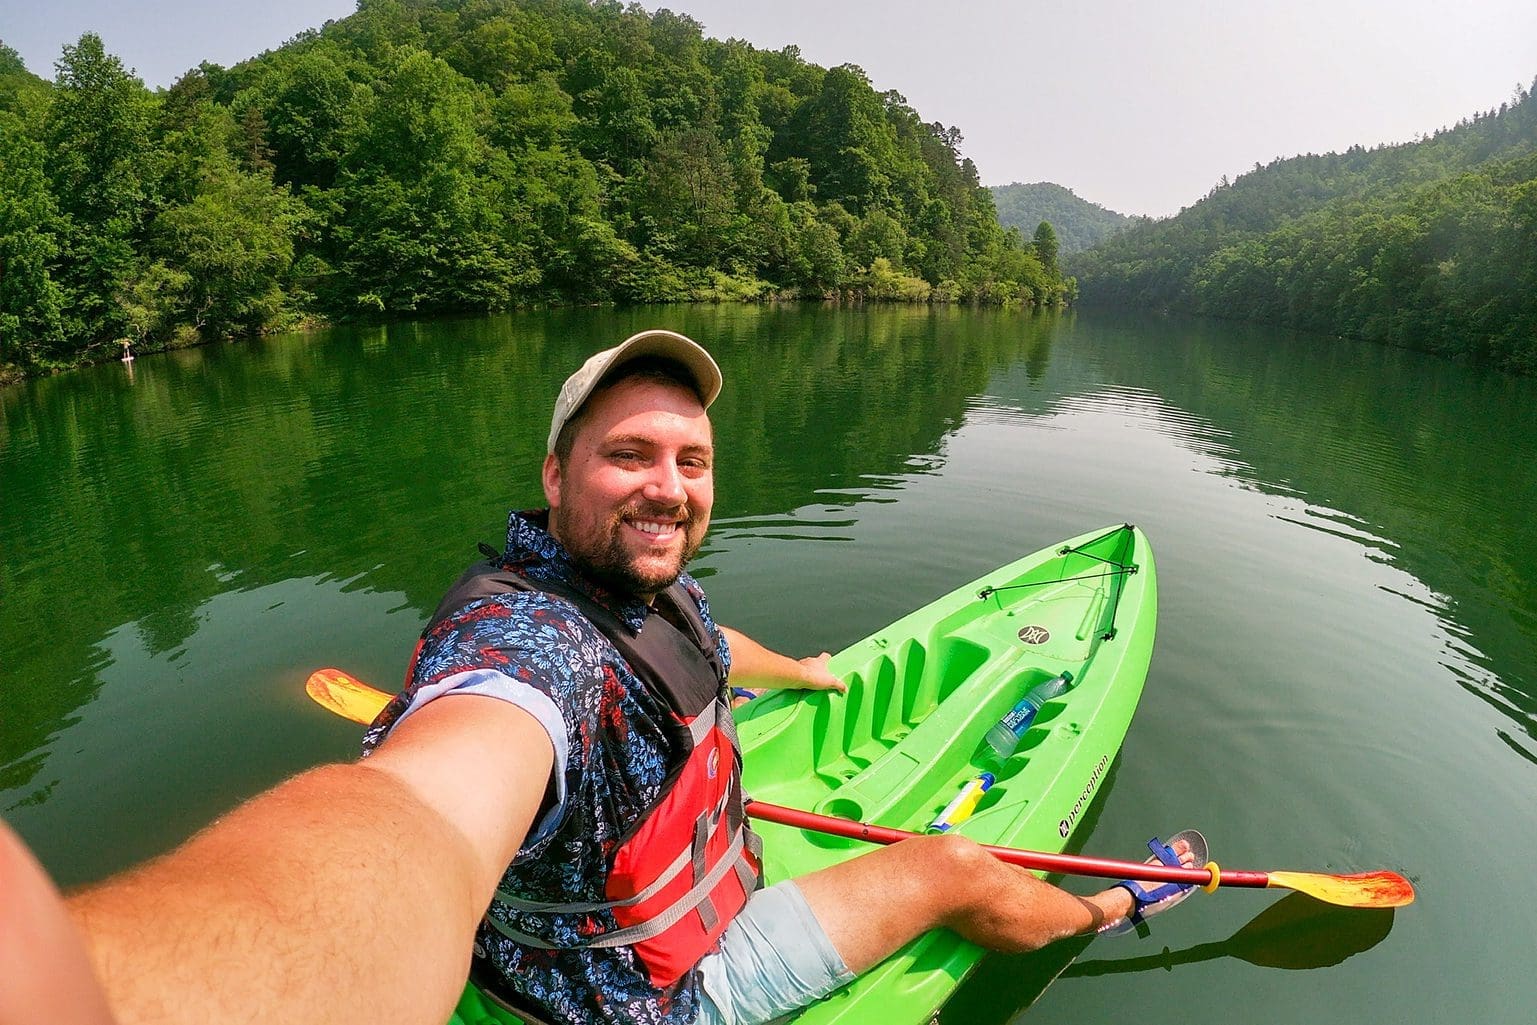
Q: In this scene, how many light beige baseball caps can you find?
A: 1